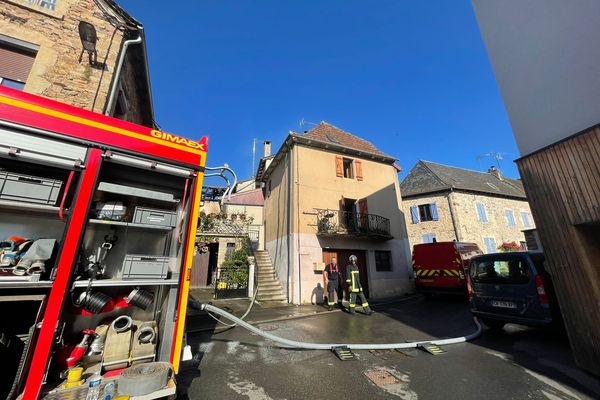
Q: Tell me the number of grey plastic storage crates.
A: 3